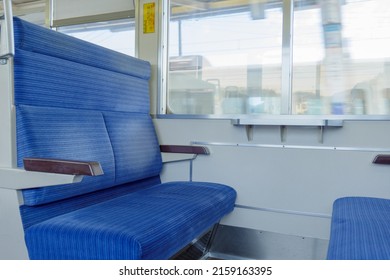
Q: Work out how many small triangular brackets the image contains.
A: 3